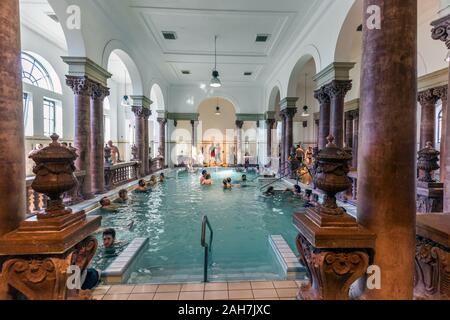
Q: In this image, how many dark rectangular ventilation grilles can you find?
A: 4